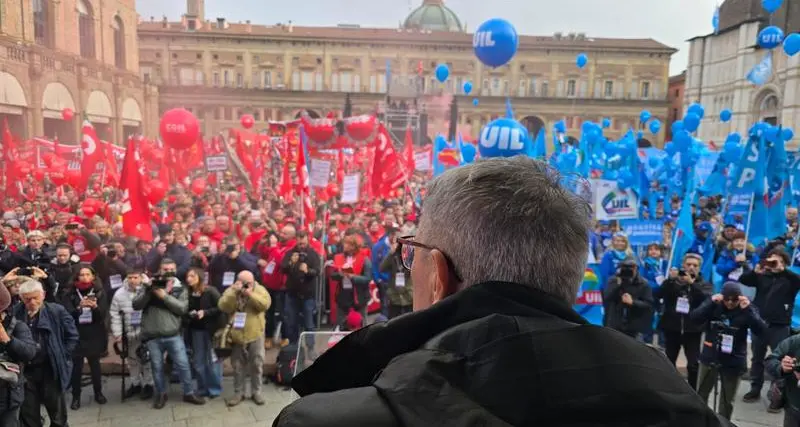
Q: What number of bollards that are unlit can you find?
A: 0